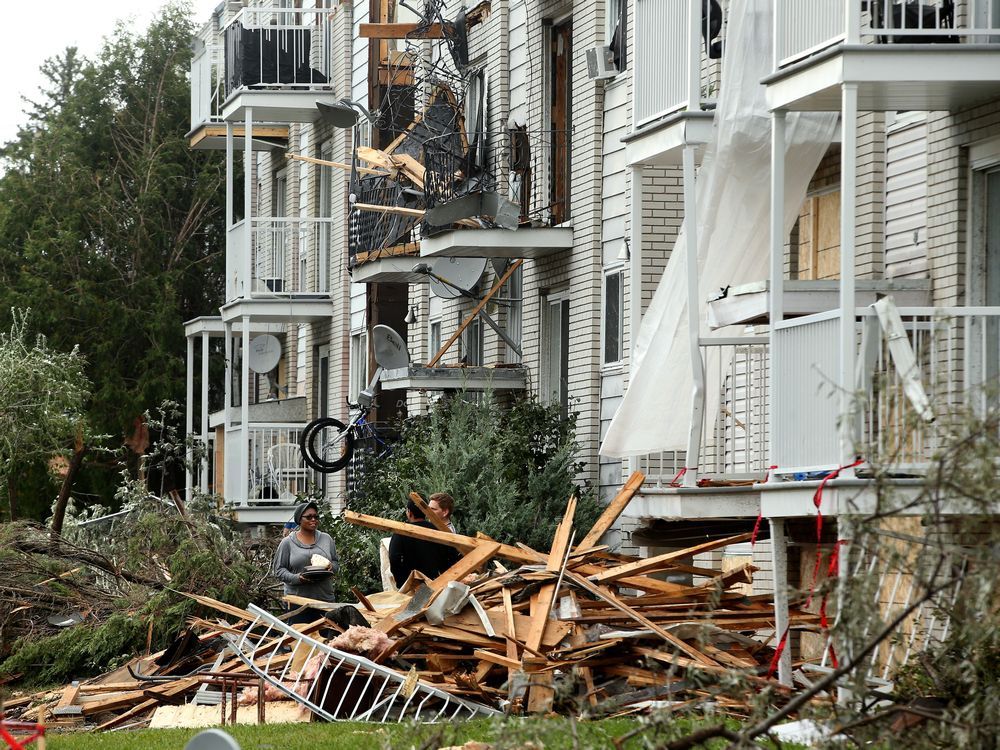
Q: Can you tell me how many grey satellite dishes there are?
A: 4